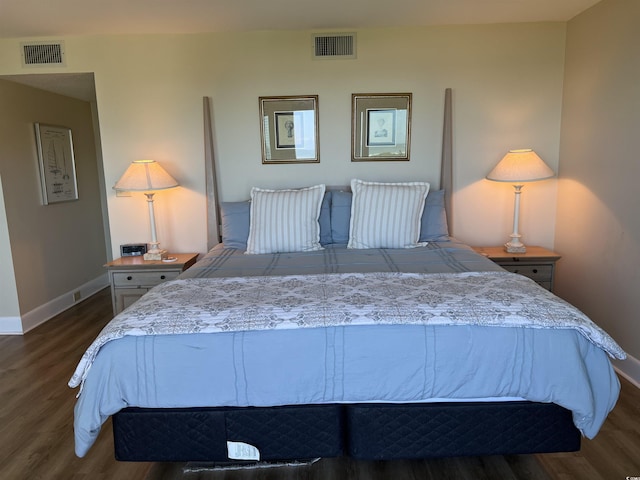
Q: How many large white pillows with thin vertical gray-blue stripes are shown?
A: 2